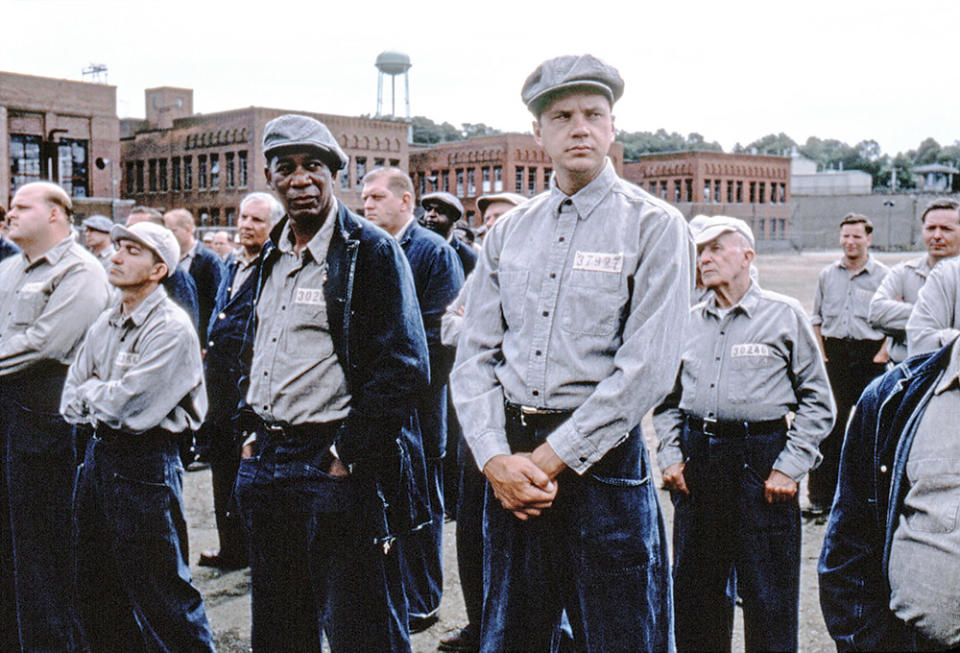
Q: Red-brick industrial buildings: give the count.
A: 4